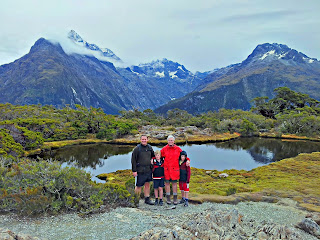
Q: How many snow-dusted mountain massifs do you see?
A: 3